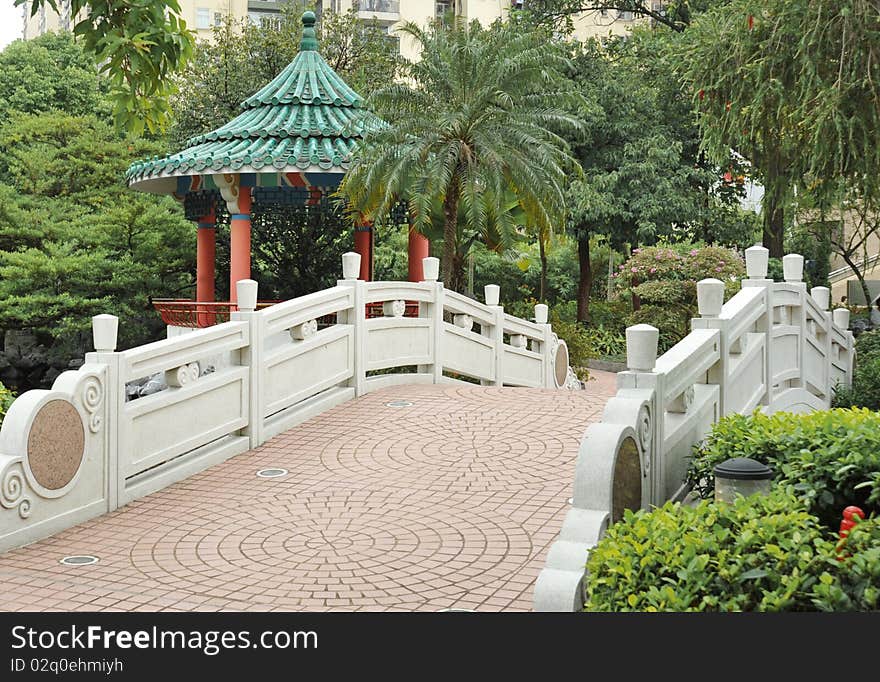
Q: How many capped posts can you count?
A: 12